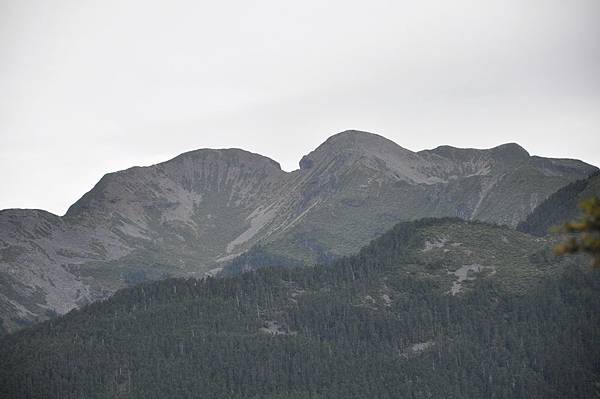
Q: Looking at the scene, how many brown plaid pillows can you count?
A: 0